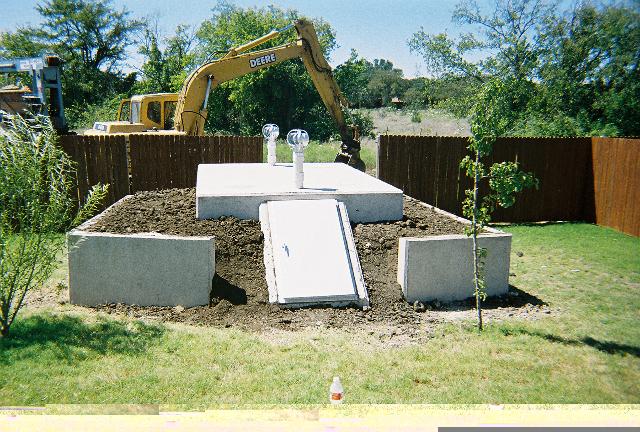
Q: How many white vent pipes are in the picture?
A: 2